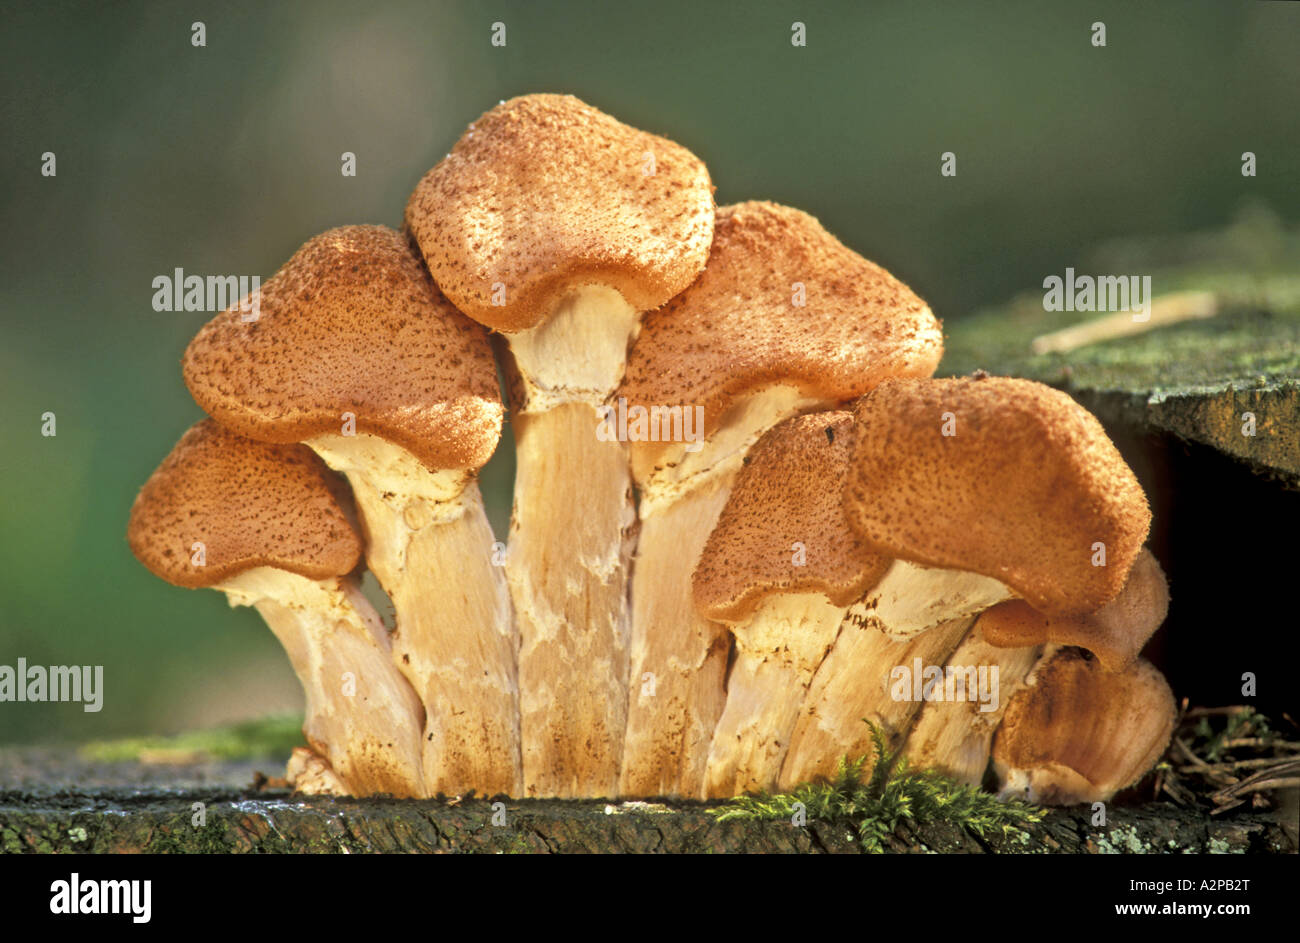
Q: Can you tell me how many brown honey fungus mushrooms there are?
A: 8